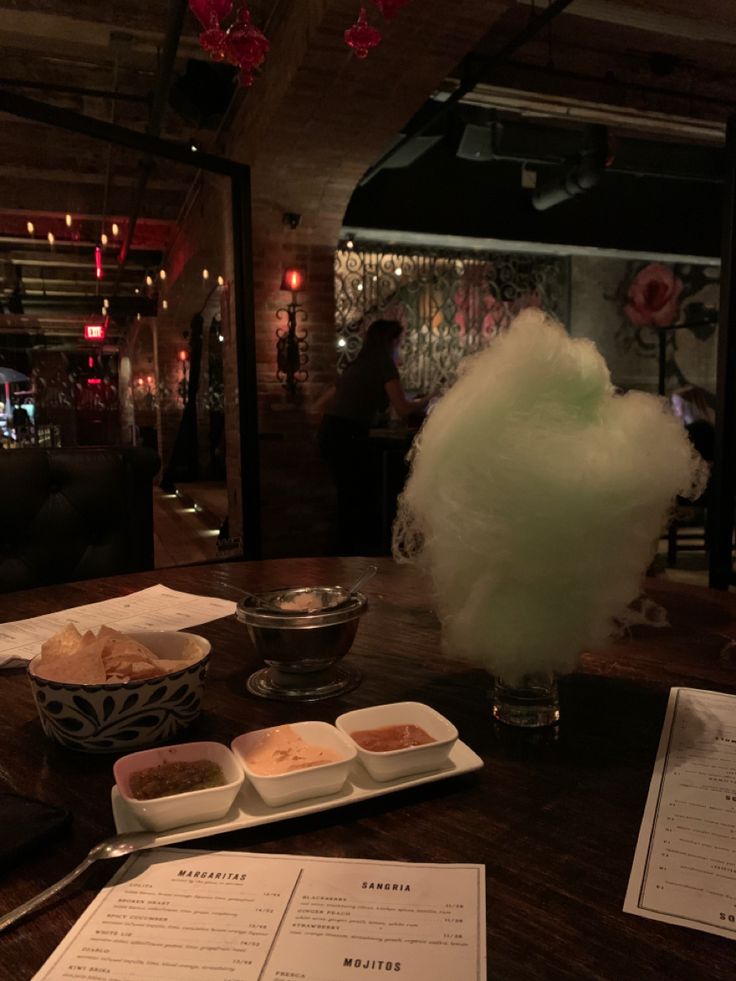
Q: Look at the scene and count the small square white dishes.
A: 3